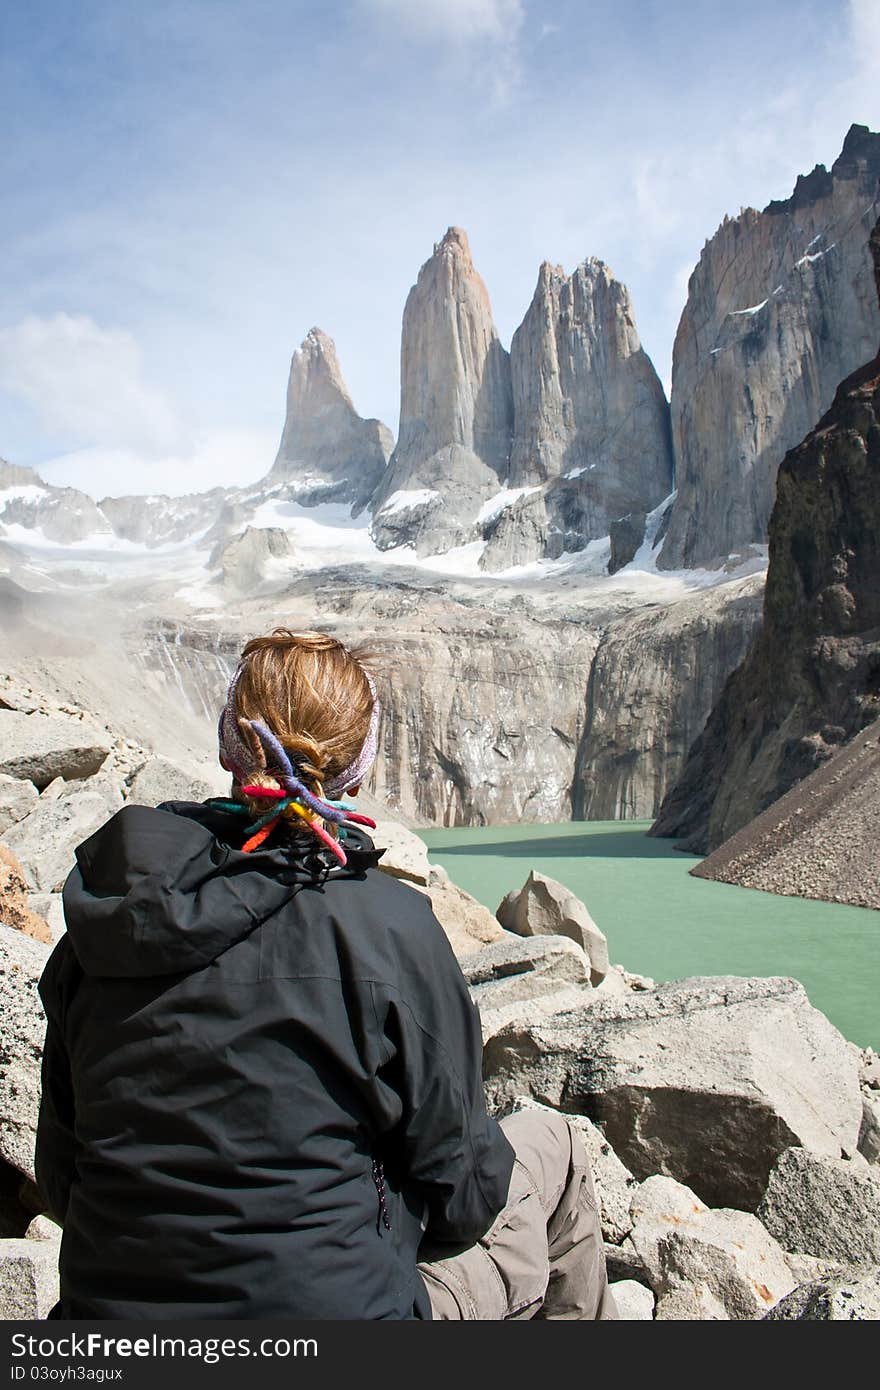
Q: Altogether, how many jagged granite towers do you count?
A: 3